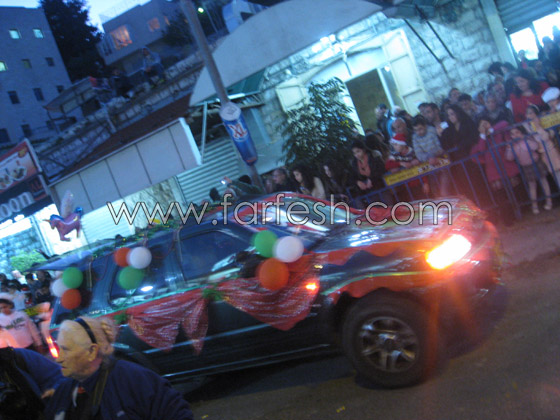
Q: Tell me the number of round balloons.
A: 9